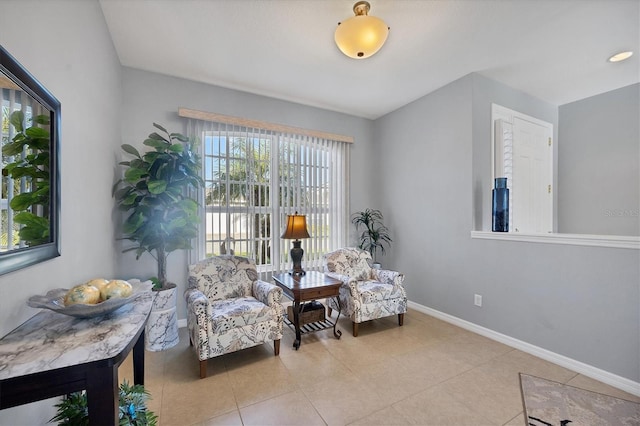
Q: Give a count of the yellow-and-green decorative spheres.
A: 3